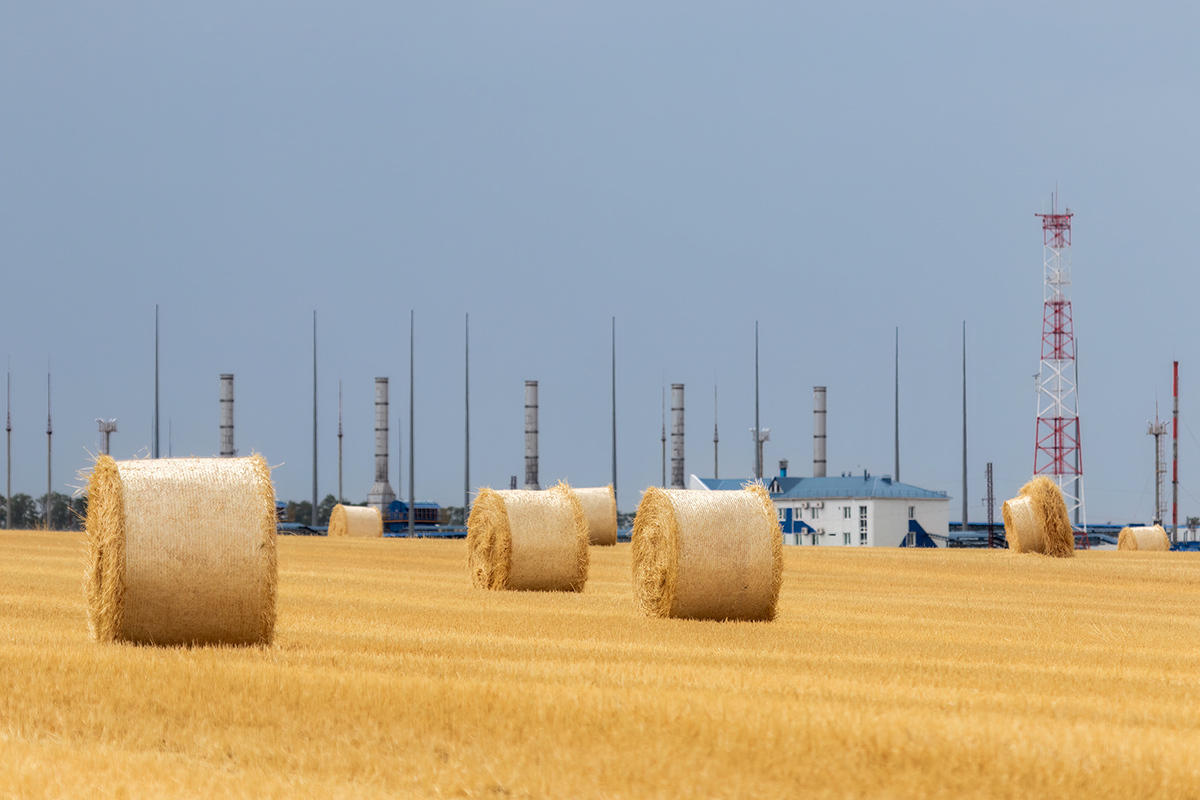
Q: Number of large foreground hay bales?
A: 3